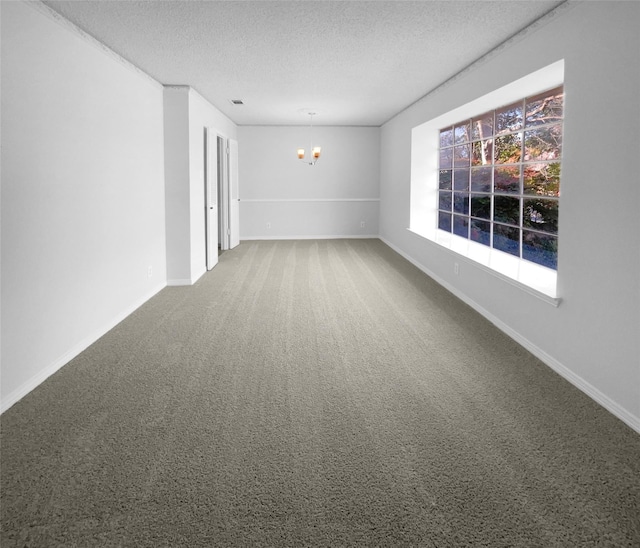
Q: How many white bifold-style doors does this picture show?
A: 2